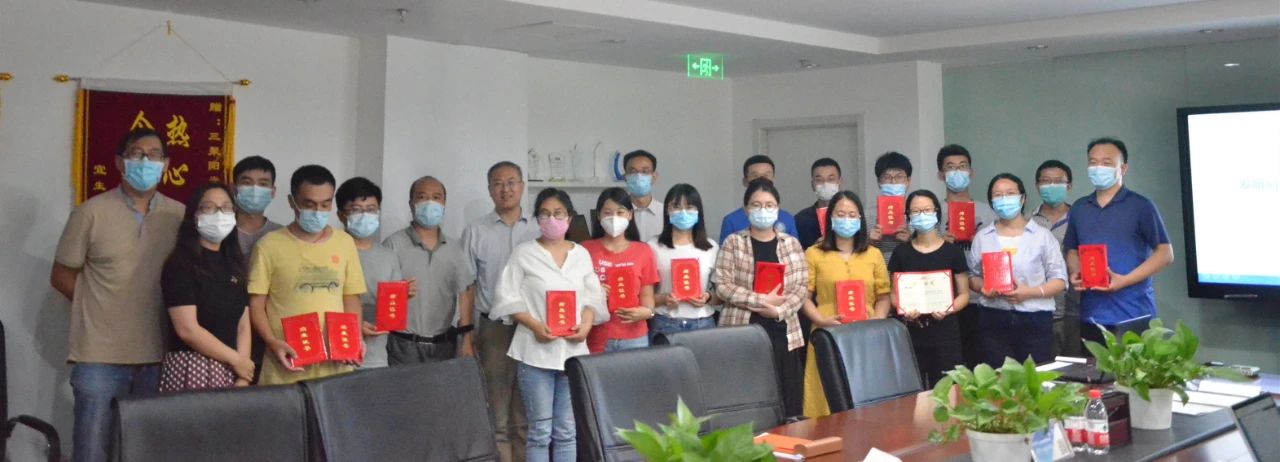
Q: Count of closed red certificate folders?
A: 13